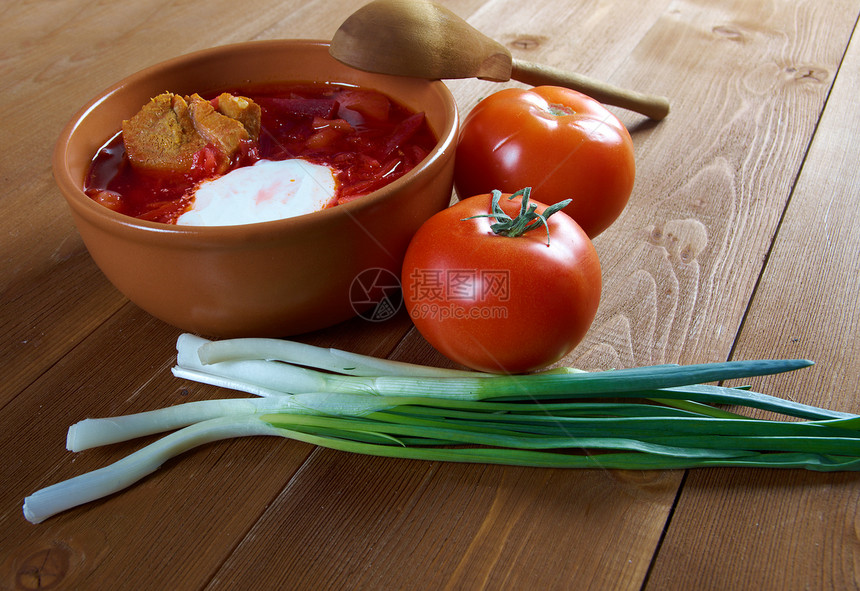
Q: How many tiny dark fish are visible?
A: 0